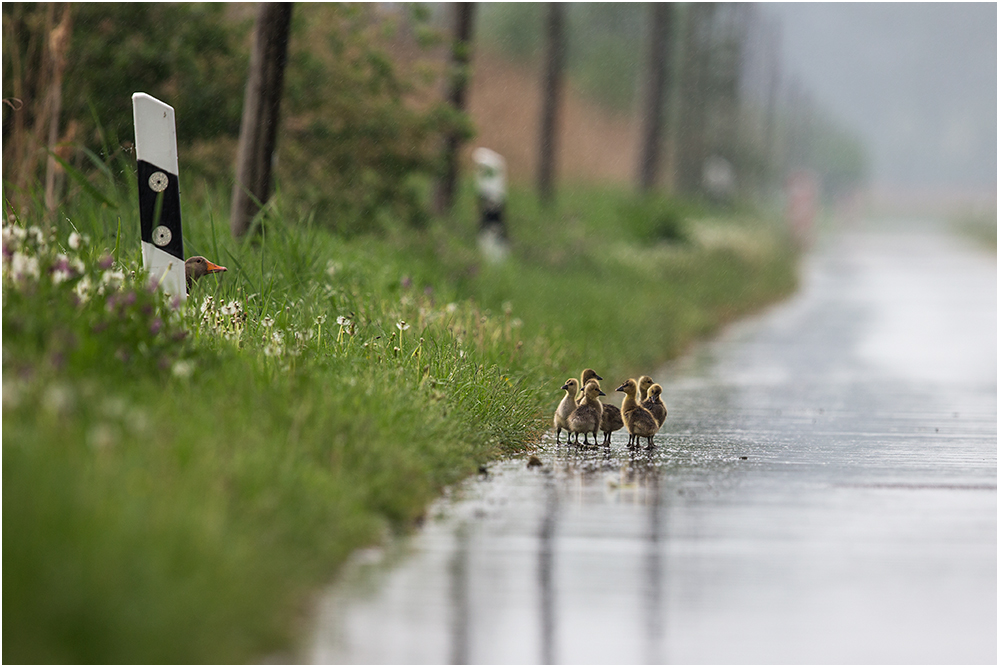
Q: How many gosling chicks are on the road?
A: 7